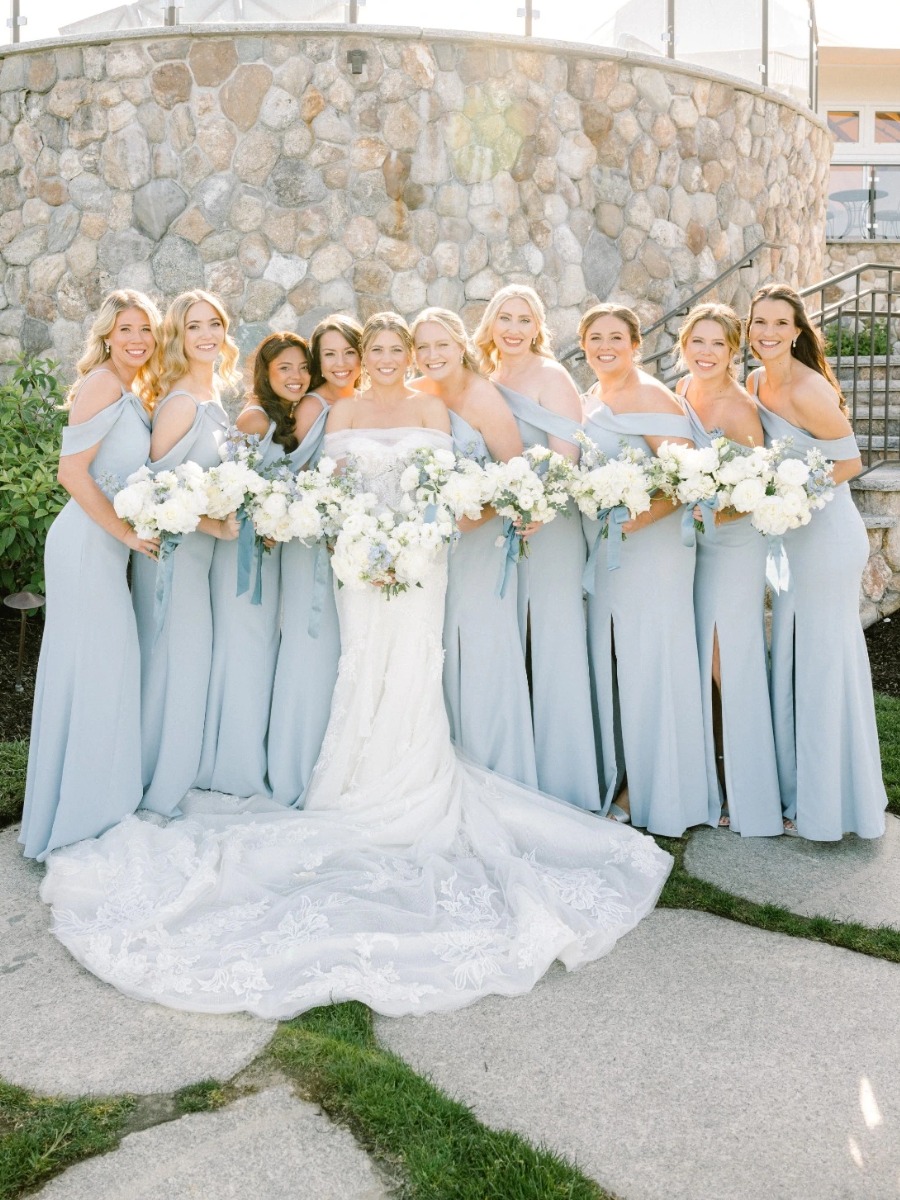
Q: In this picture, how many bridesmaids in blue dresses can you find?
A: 9